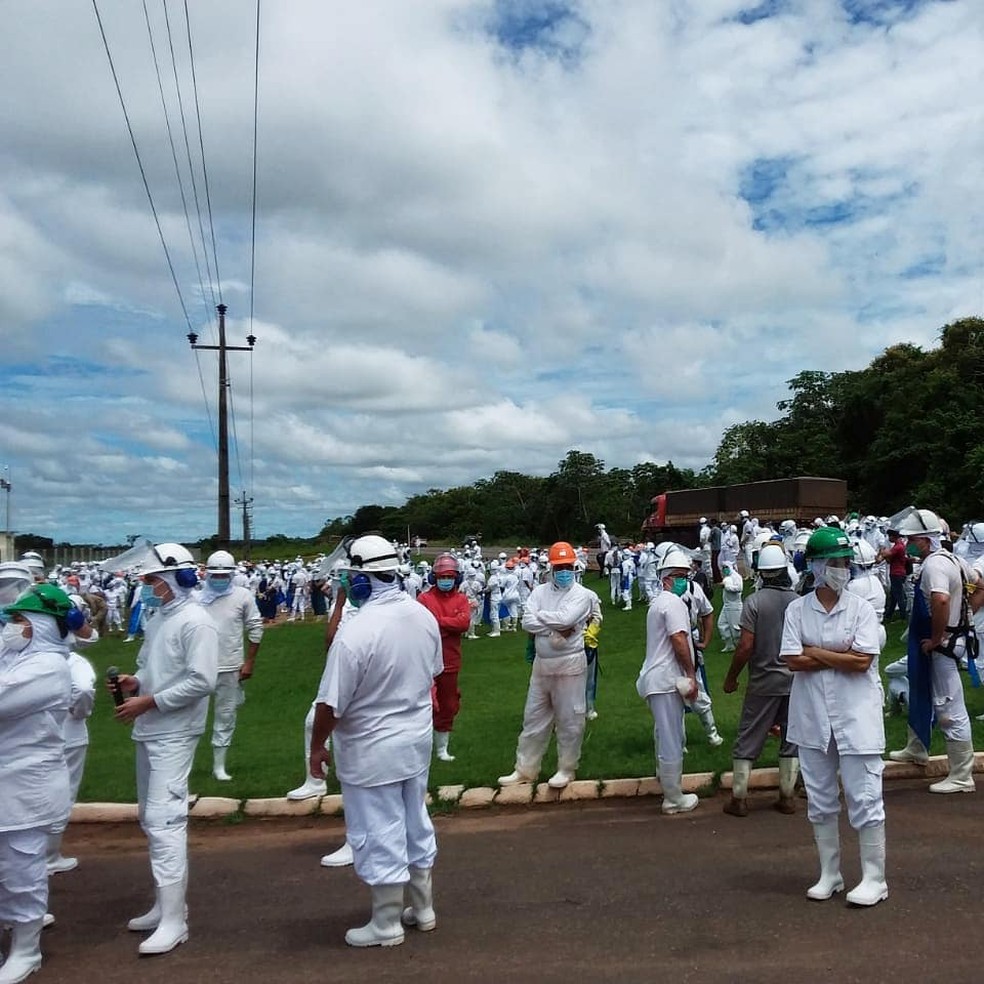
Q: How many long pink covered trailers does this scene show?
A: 0